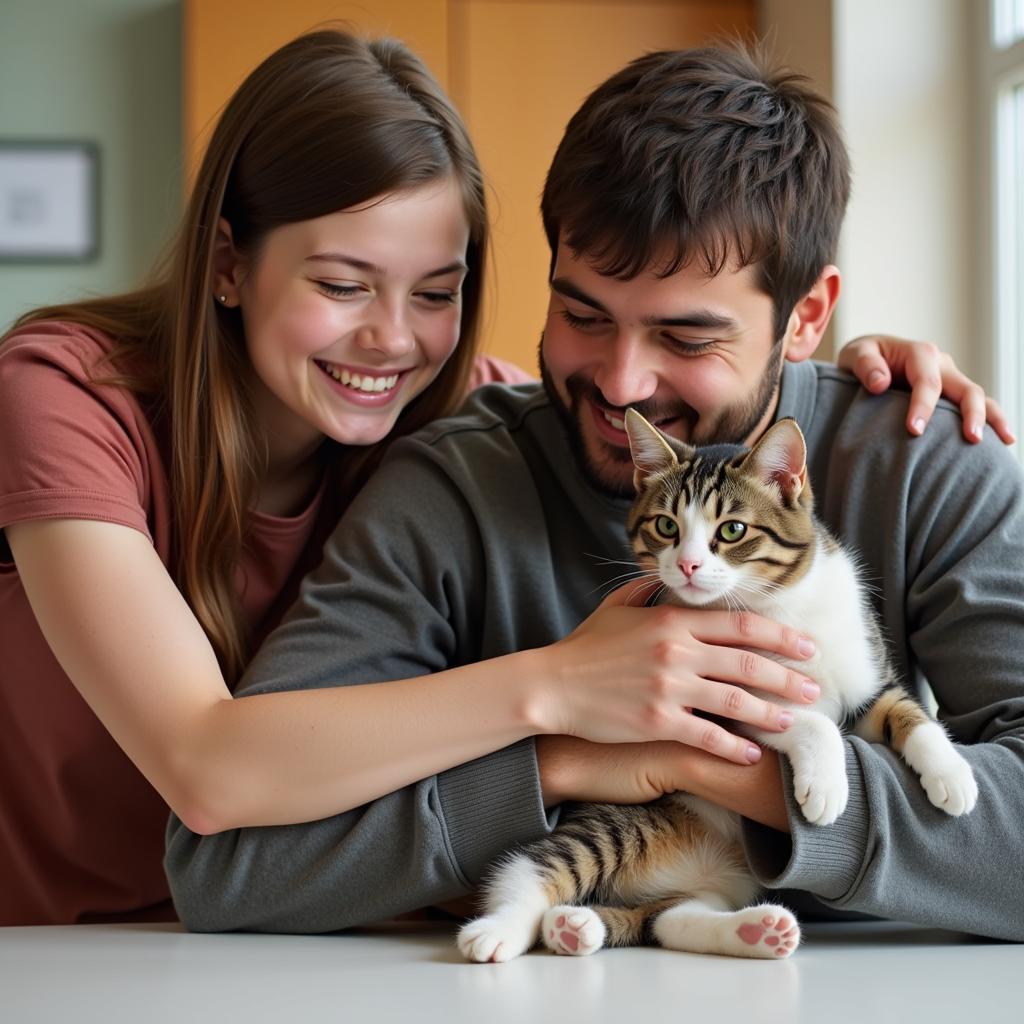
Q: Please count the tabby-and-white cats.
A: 1